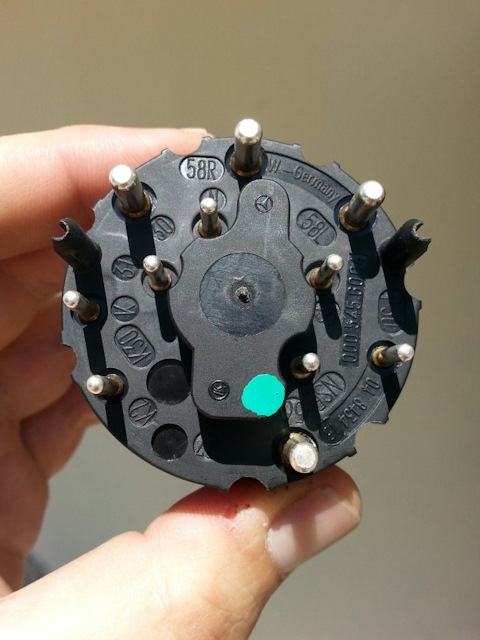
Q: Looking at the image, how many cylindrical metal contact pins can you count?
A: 11